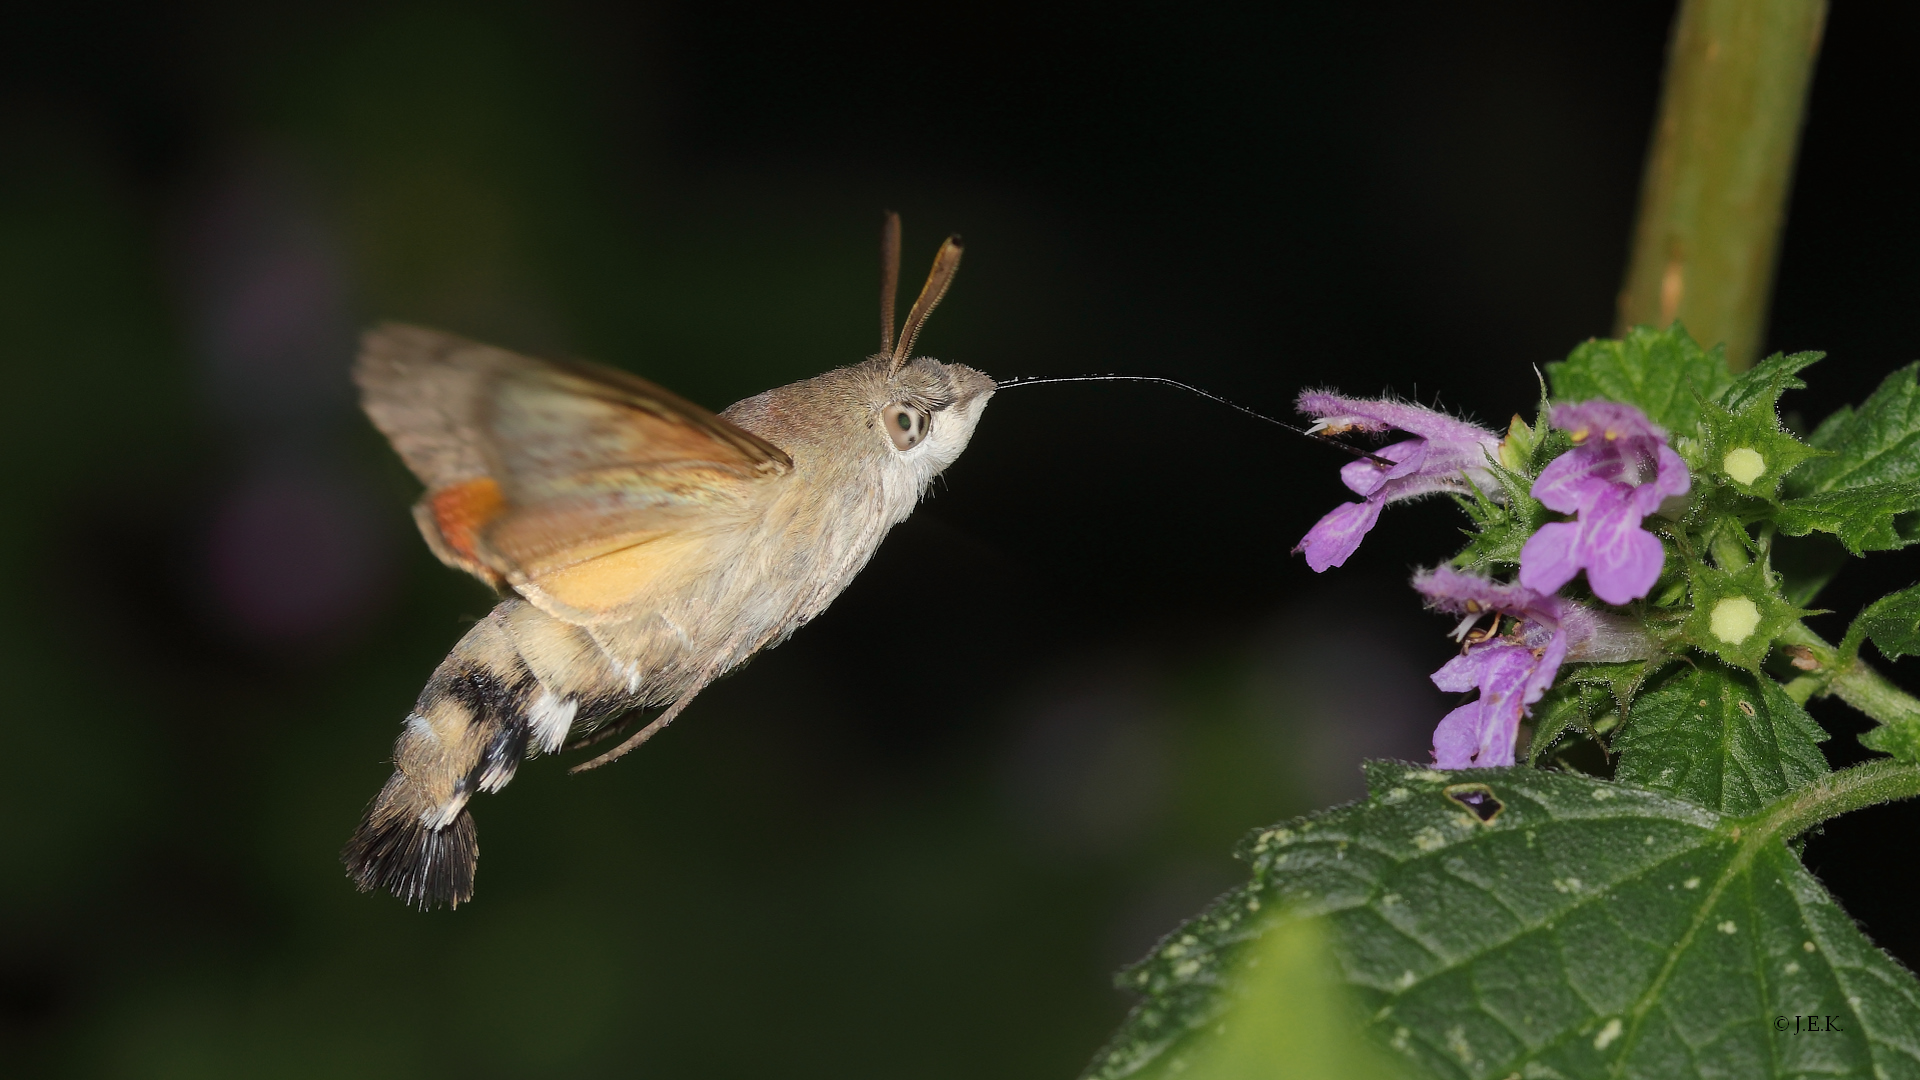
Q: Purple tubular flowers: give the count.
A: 3